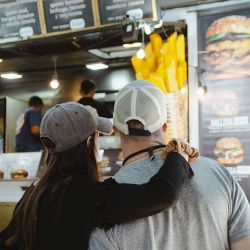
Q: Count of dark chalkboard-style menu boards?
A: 3